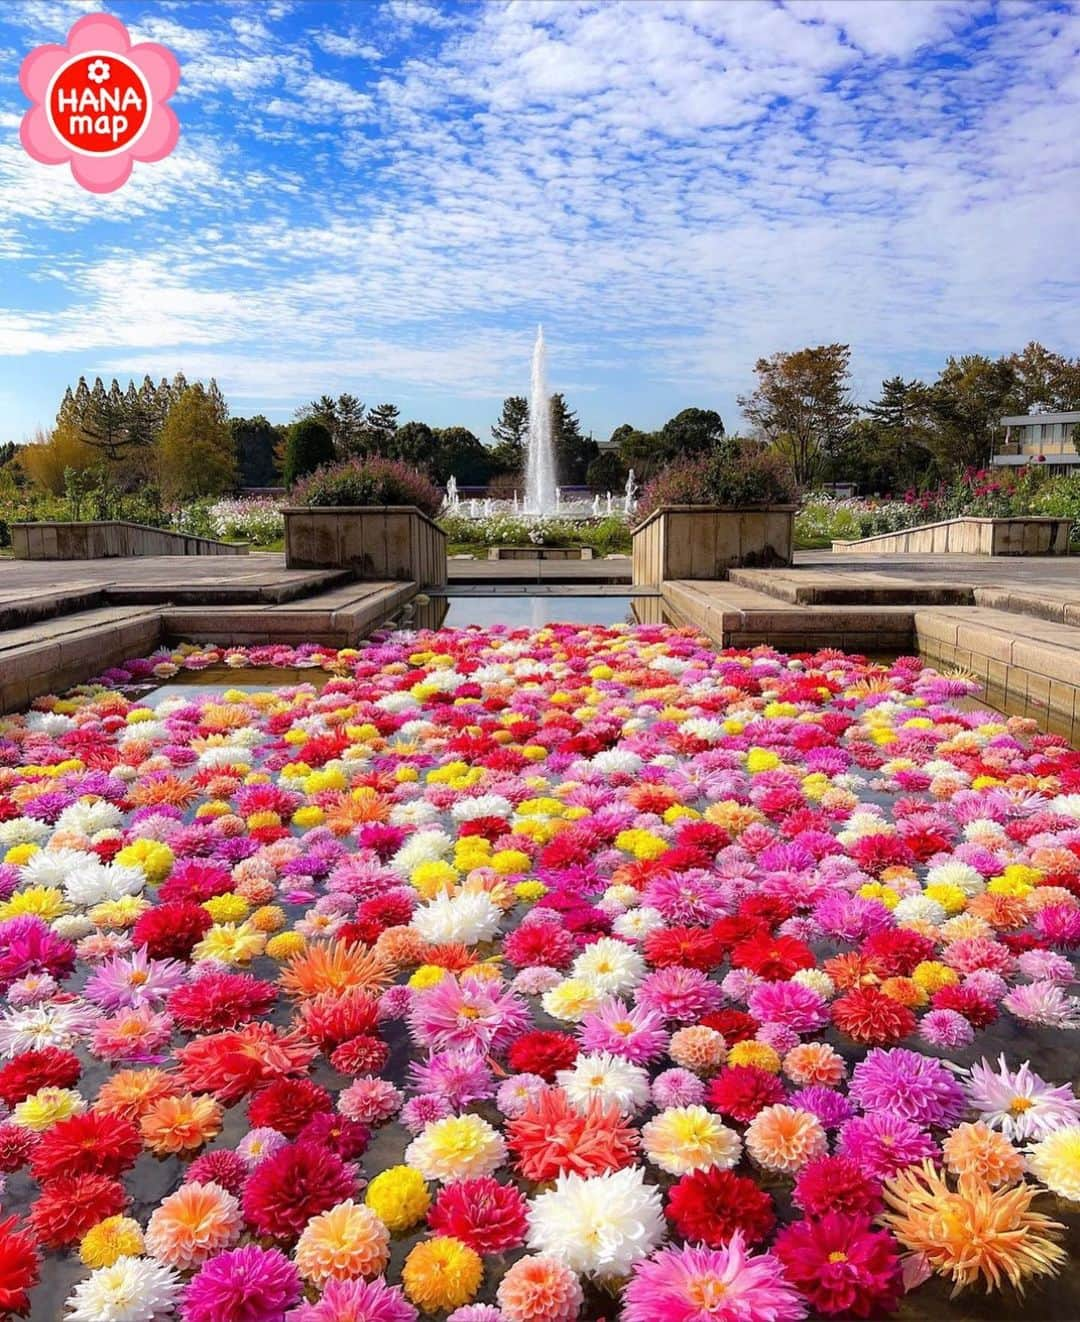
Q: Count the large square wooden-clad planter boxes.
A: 2